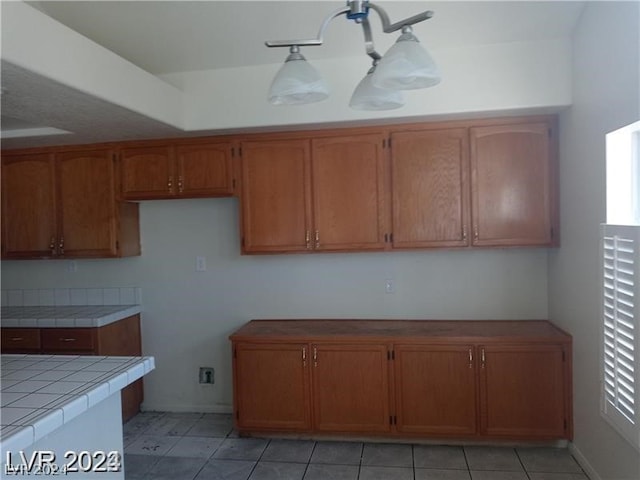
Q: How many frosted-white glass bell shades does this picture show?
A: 3